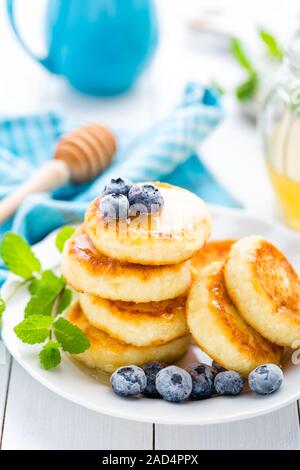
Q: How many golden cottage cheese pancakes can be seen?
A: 7